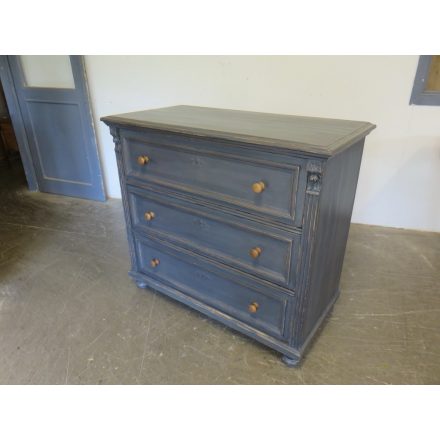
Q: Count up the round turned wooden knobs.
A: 6